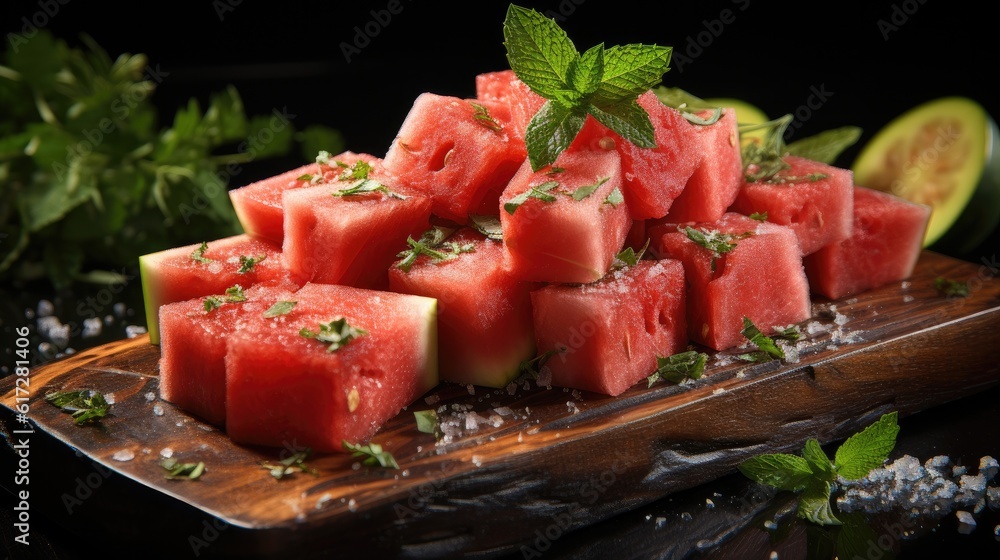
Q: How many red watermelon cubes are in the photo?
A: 15